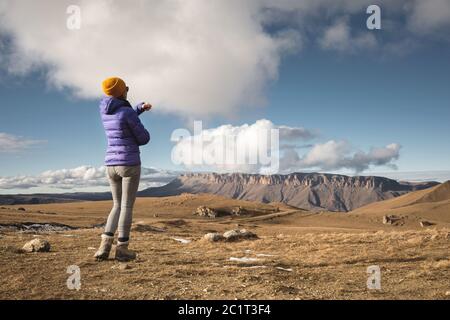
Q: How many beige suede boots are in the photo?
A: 2